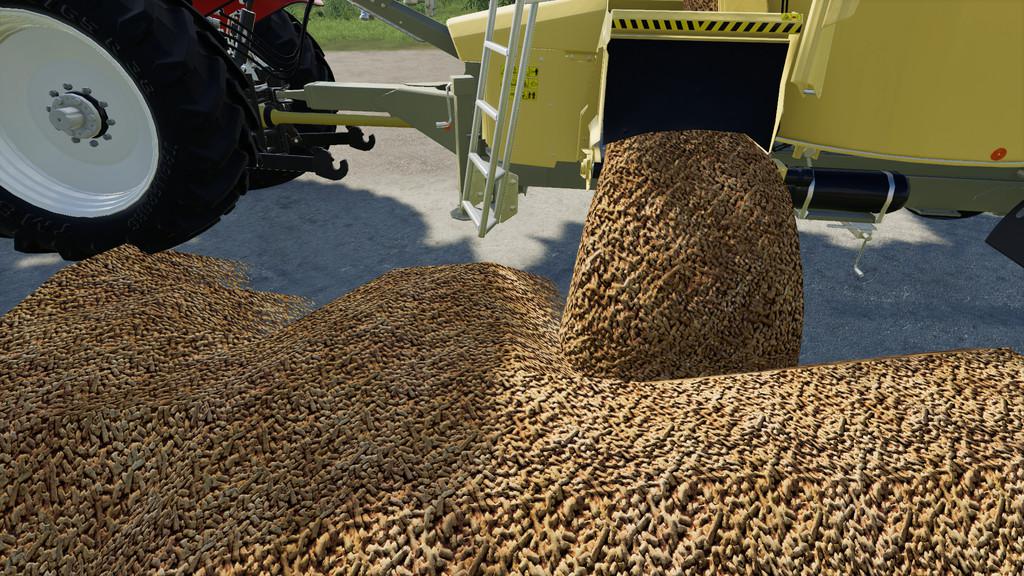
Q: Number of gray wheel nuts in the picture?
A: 9